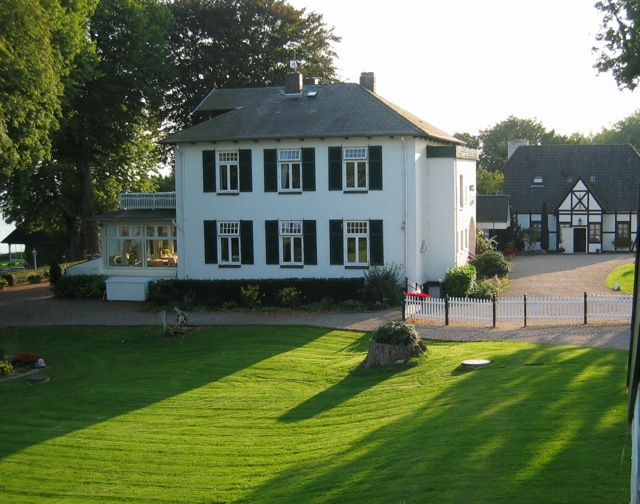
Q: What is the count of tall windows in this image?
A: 6